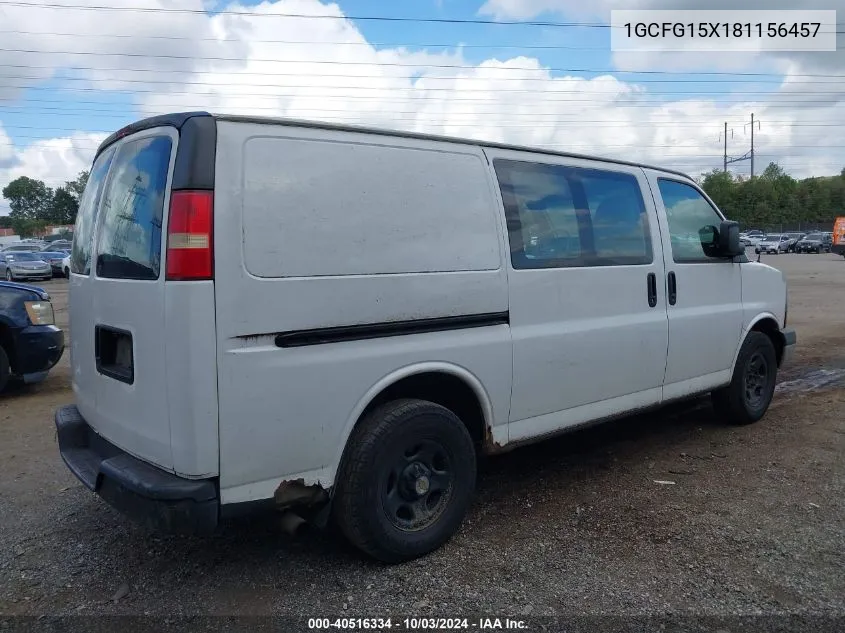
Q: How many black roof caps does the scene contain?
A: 1